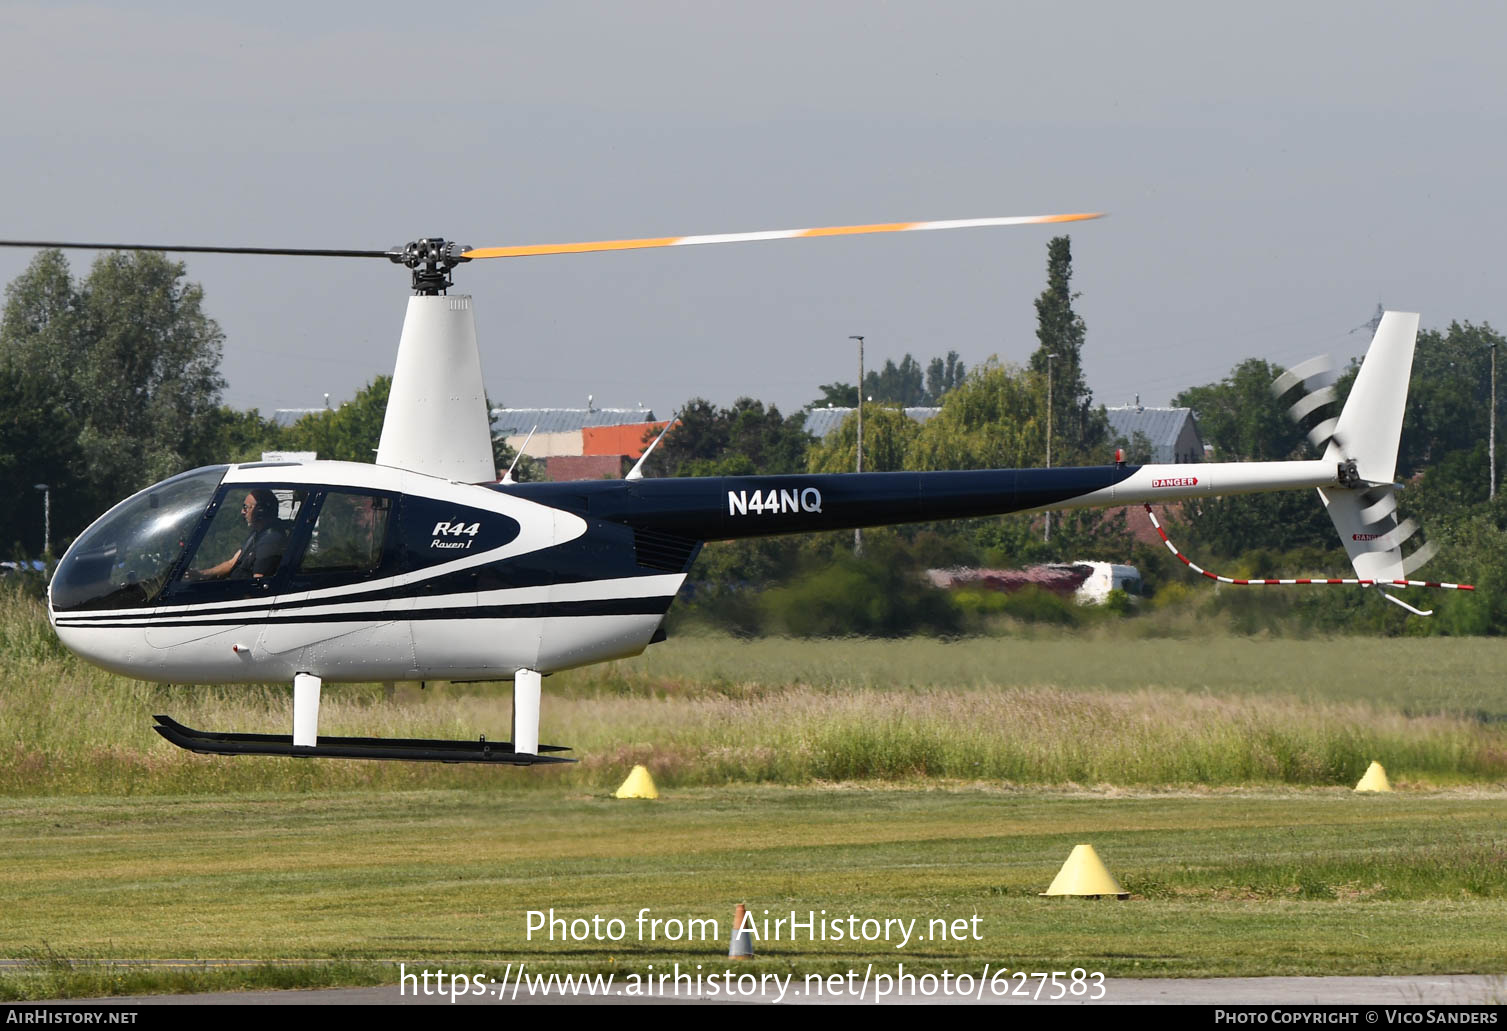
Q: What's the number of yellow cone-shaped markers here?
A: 3